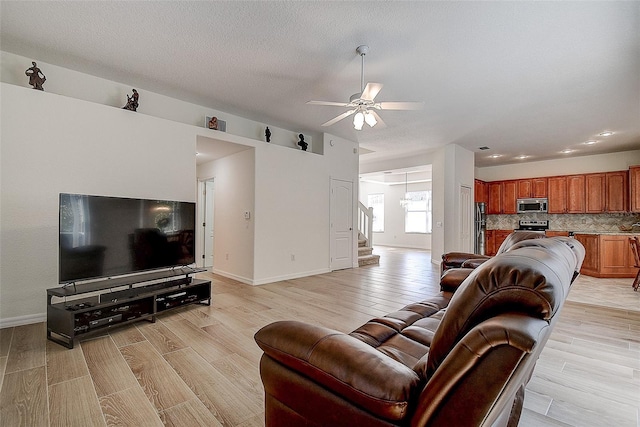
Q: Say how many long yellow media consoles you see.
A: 0